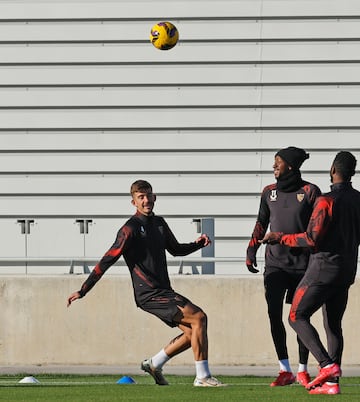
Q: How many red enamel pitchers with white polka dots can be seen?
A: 0